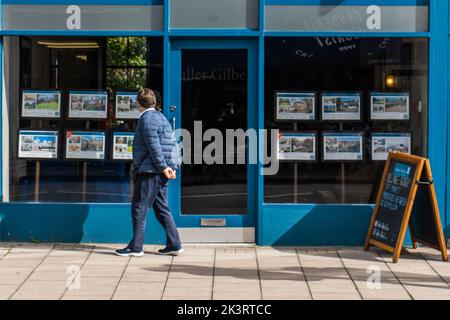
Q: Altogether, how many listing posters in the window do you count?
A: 12